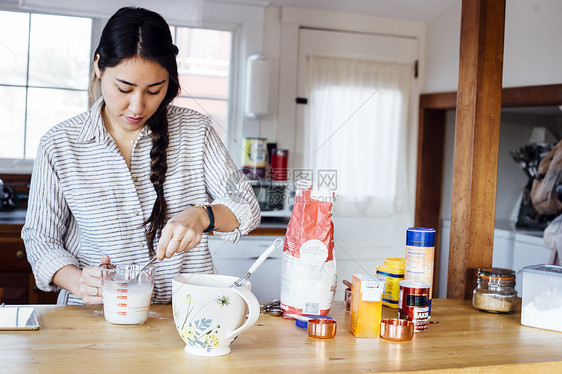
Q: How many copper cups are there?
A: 2